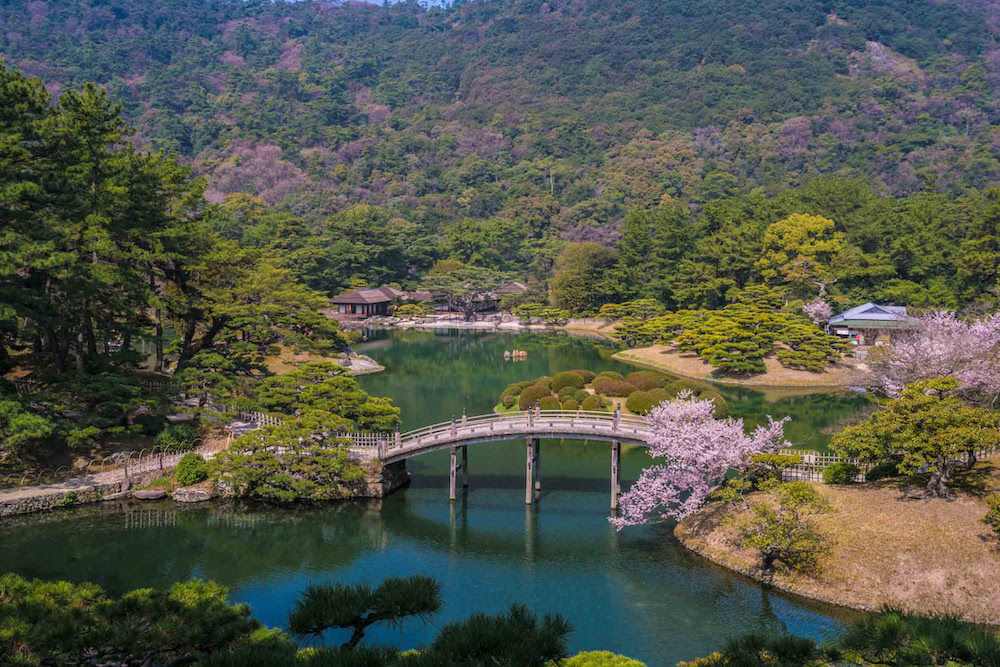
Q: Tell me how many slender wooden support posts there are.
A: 6